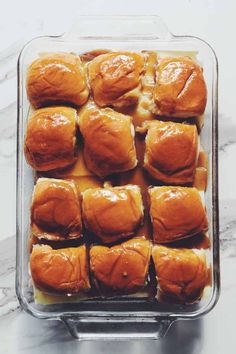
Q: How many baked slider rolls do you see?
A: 12